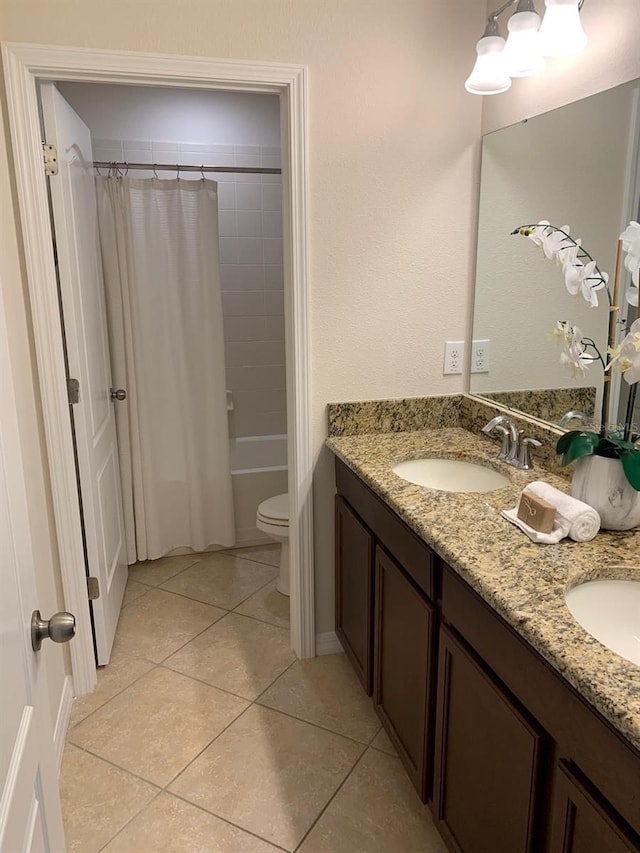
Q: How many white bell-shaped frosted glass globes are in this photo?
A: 3